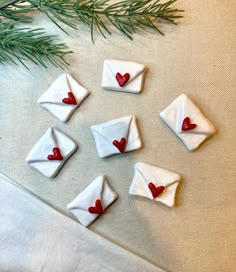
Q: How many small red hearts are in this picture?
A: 7